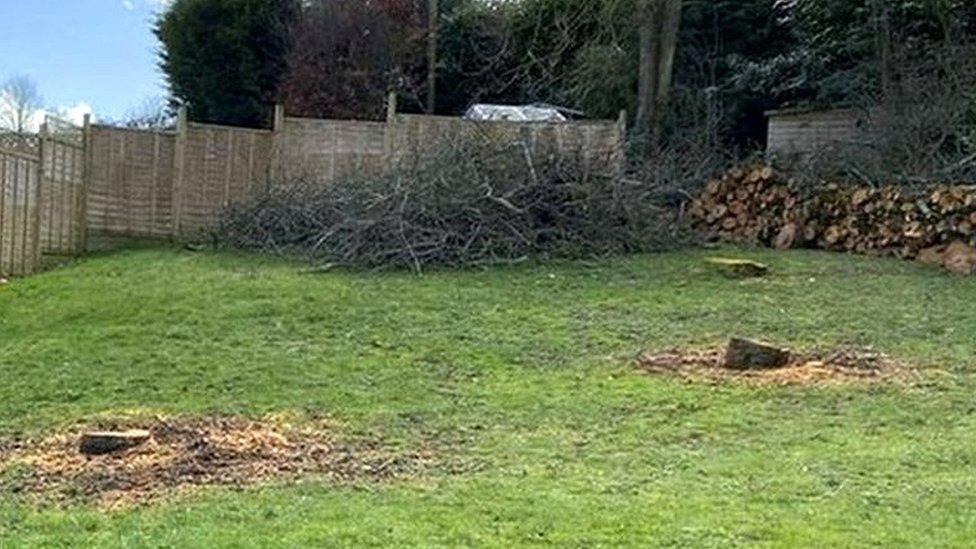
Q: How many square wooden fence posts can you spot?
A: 6